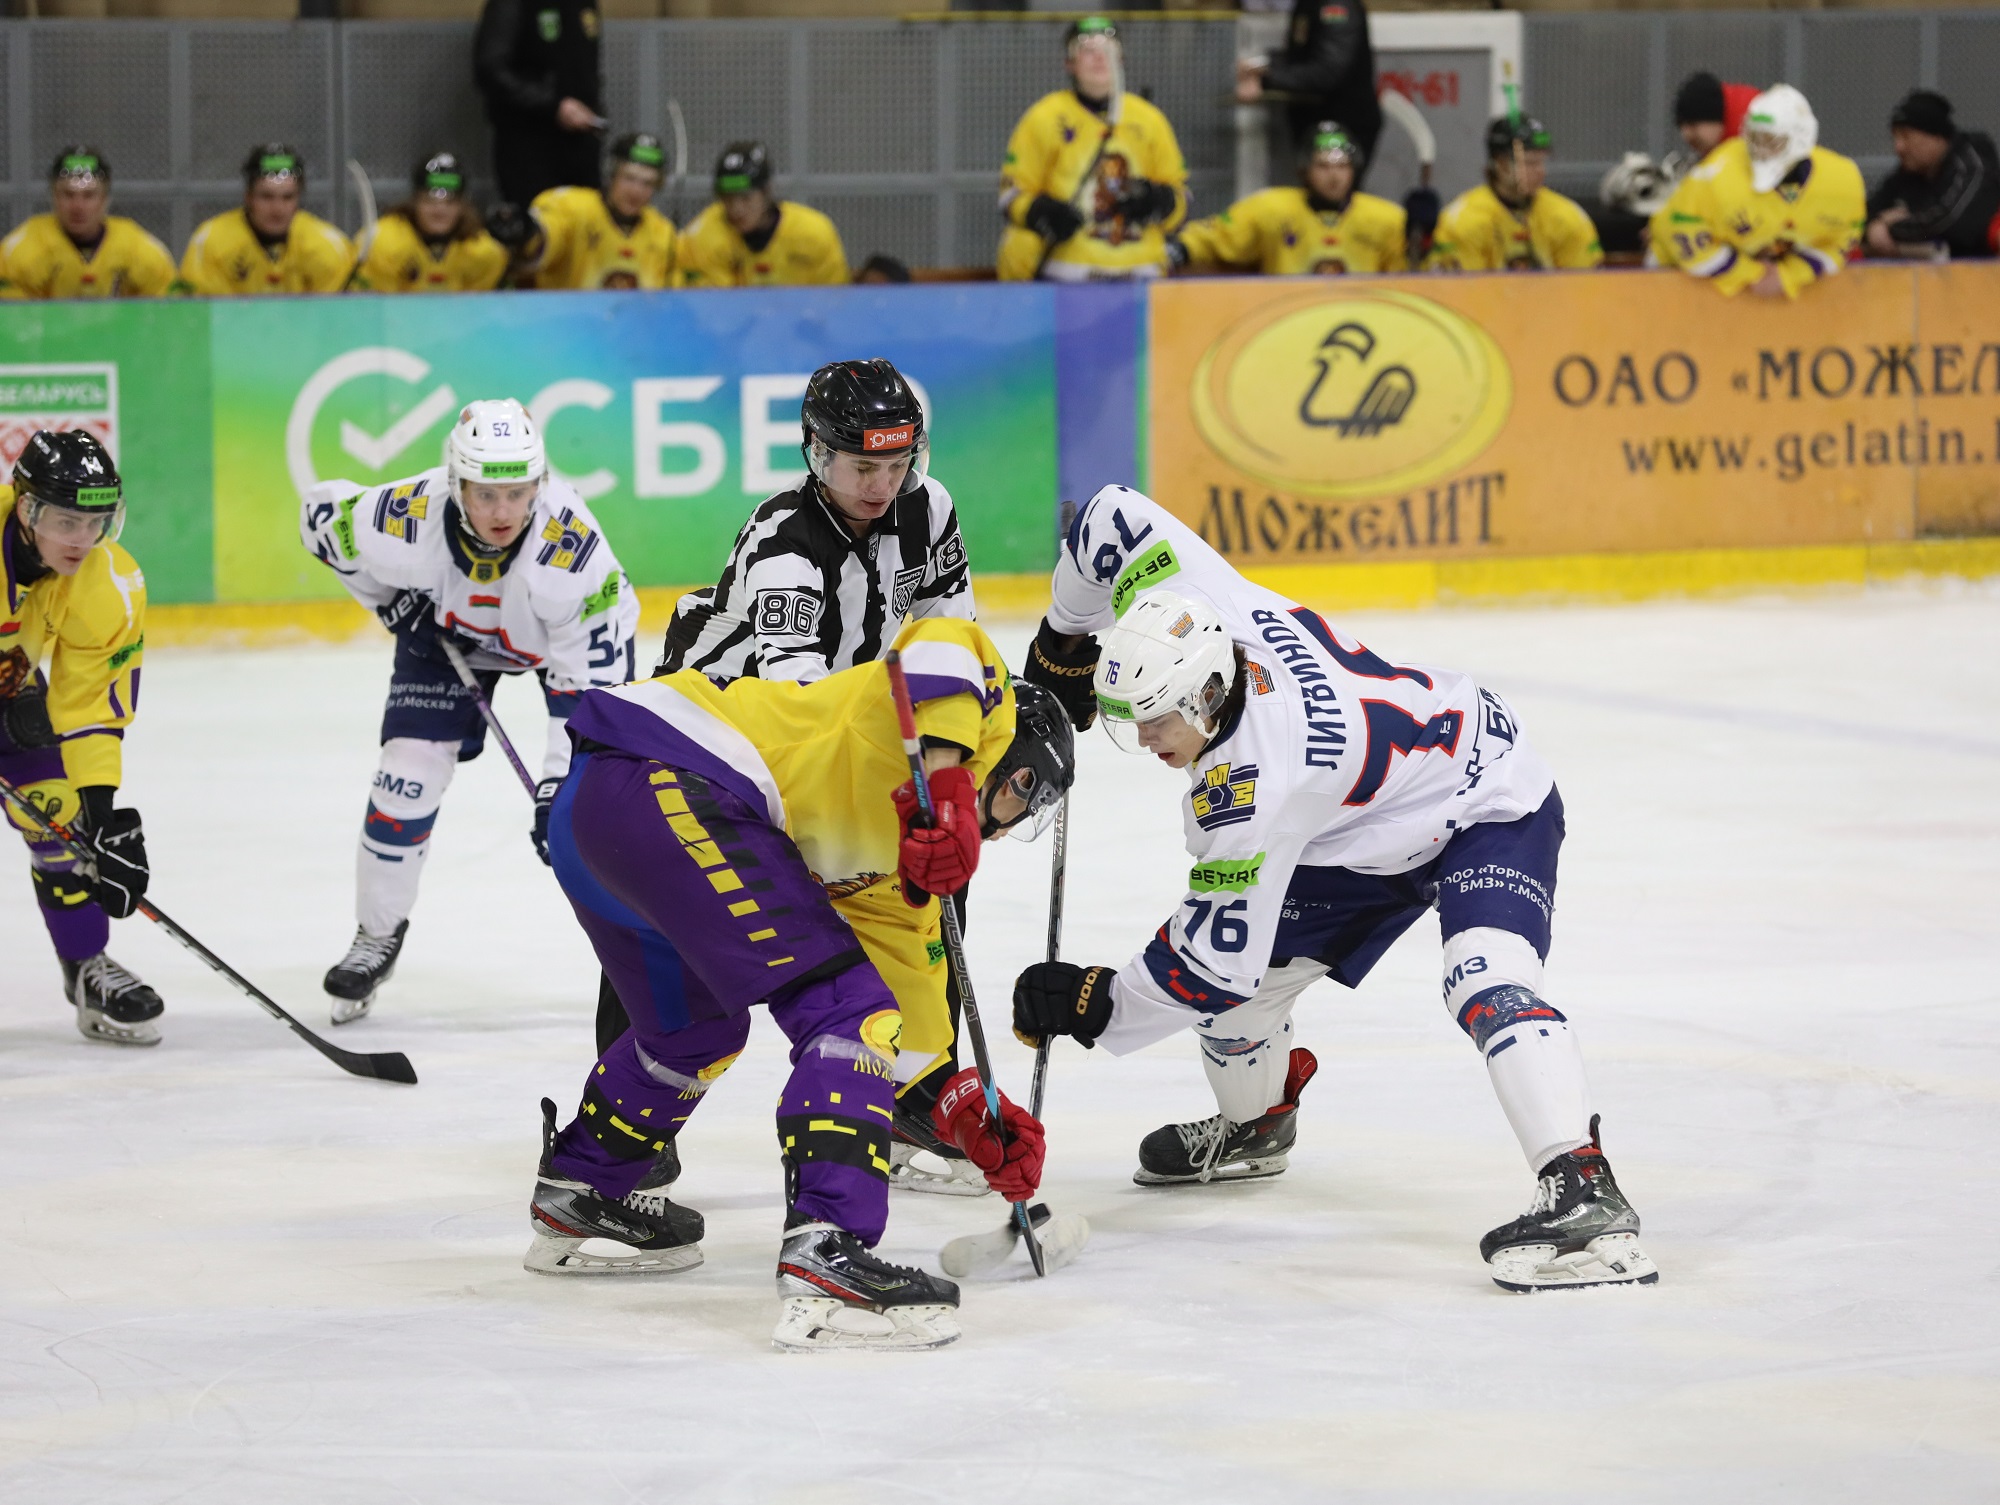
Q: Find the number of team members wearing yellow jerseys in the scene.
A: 11